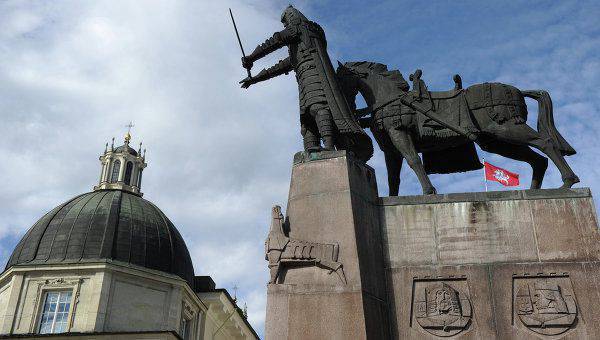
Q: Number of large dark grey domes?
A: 1